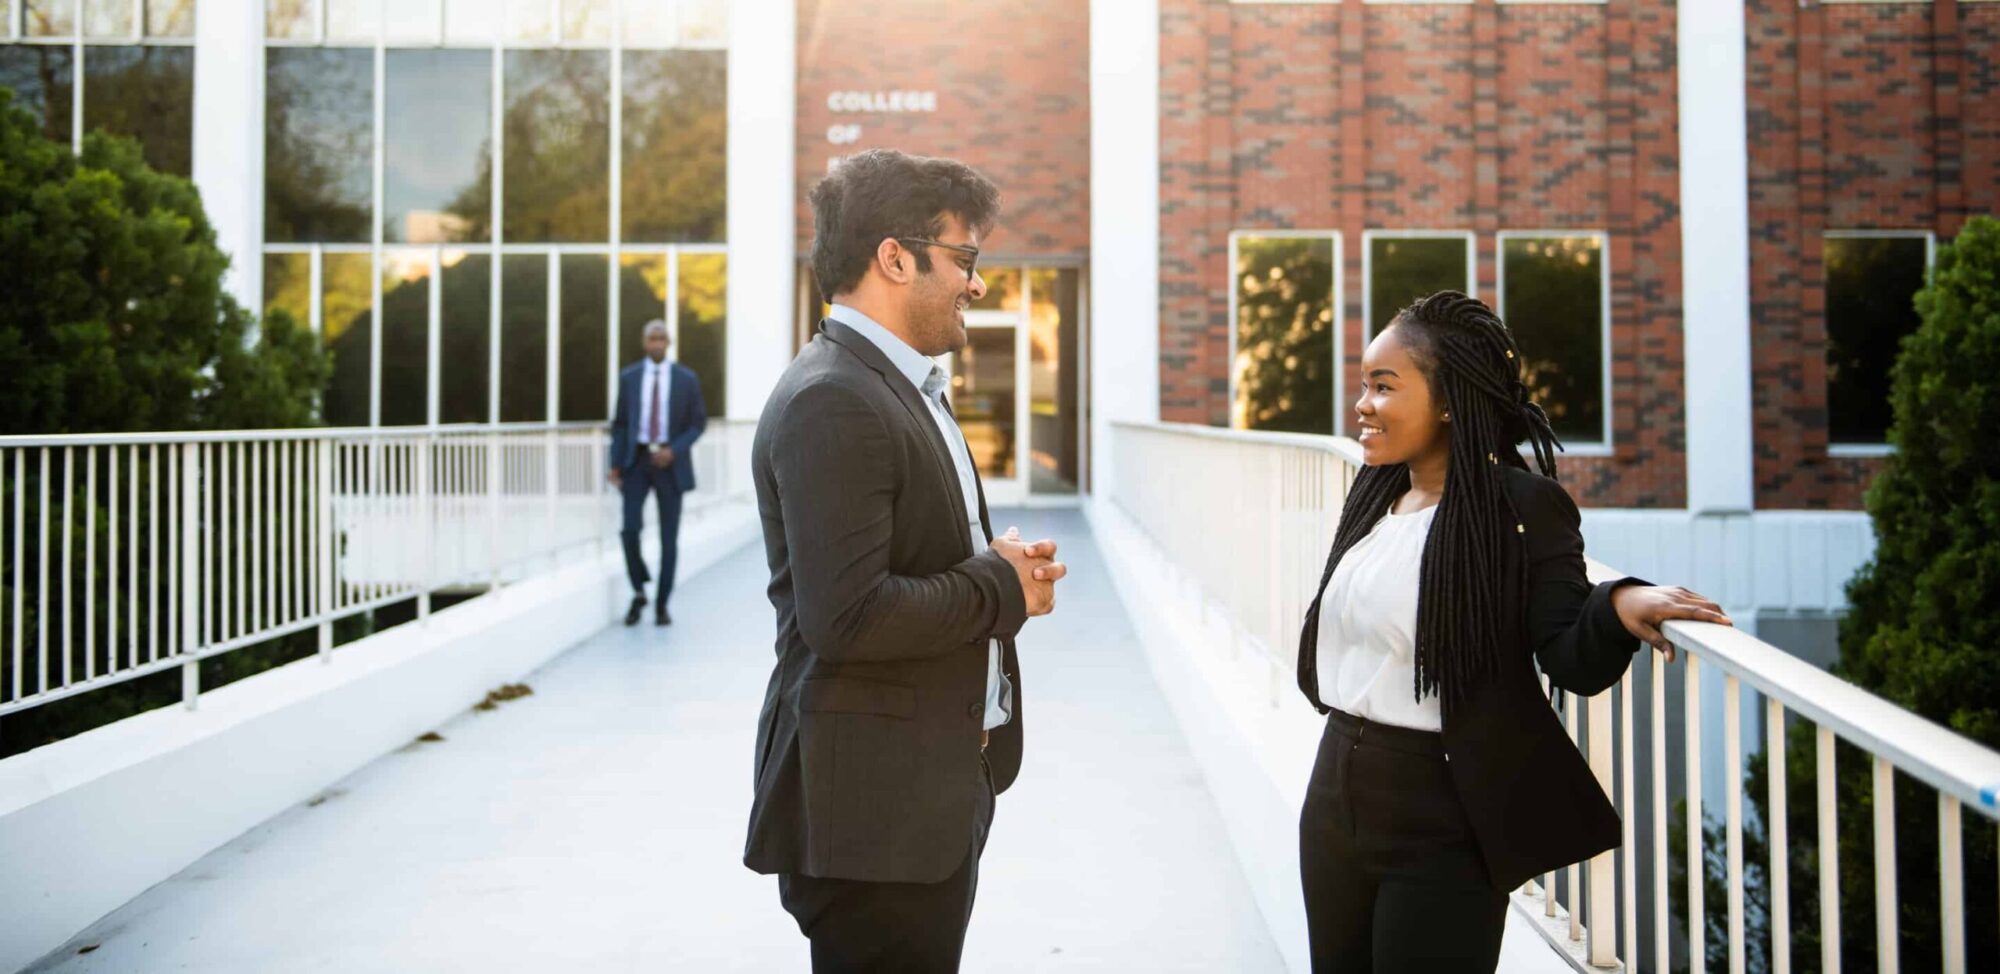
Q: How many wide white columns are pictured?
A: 4